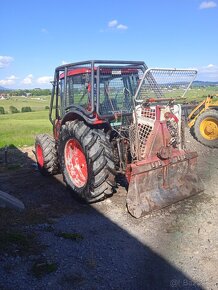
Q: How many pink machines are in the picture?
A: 0